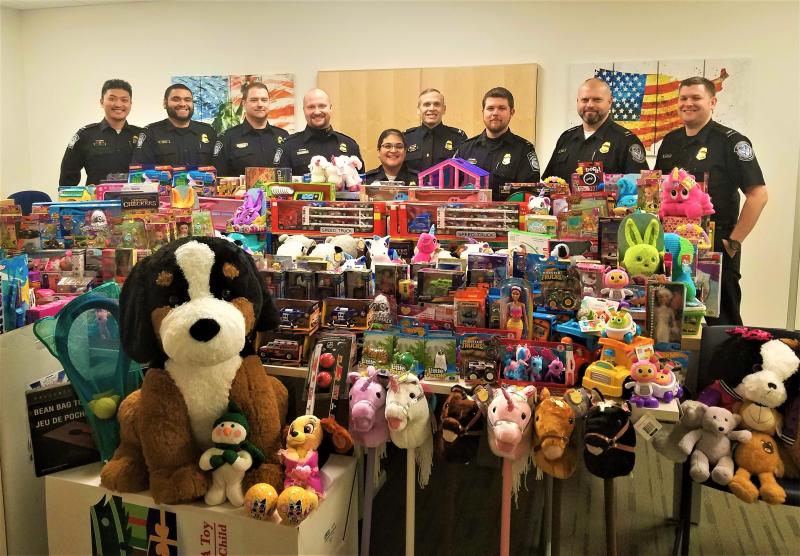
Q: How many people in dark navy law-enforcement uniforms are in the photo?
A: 9